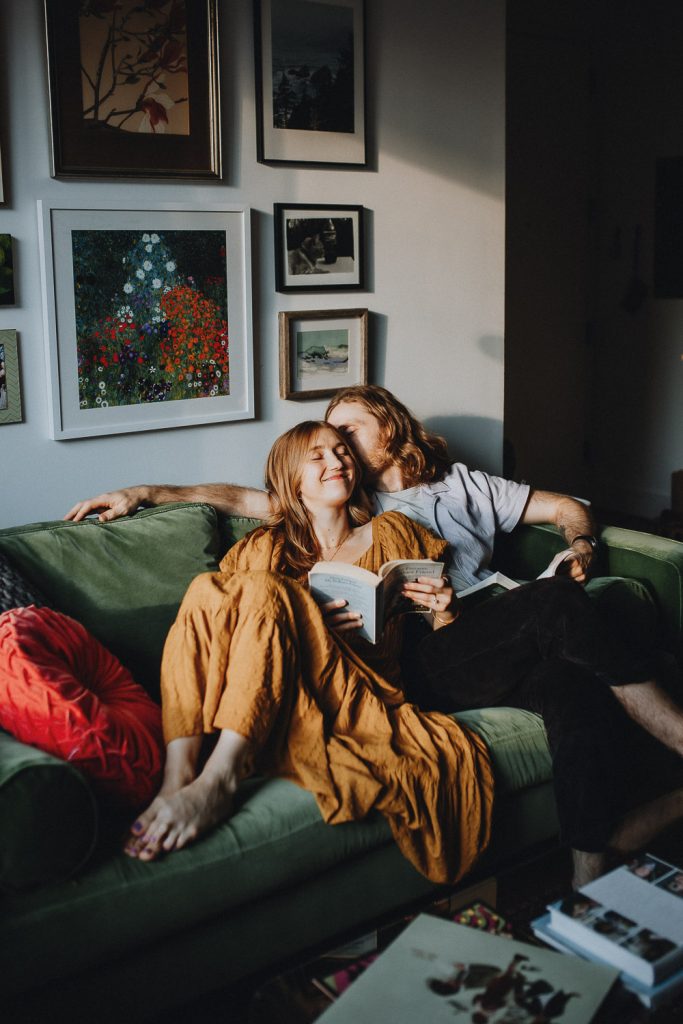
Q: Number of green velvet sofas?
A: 1